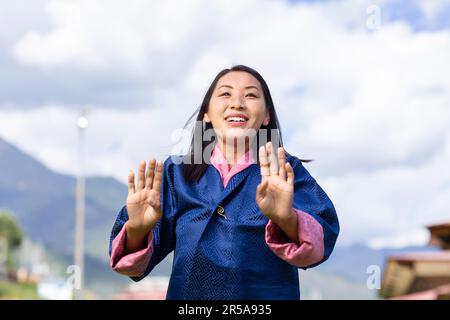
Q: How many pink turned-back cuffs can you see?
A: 2